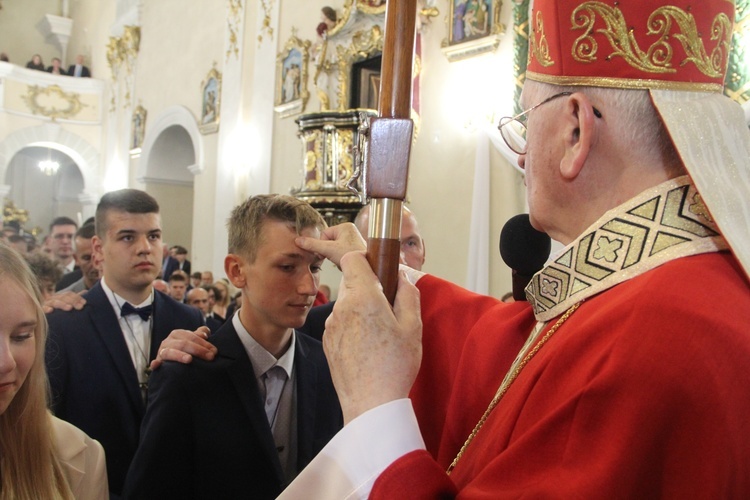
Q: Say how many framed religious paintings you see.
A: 4